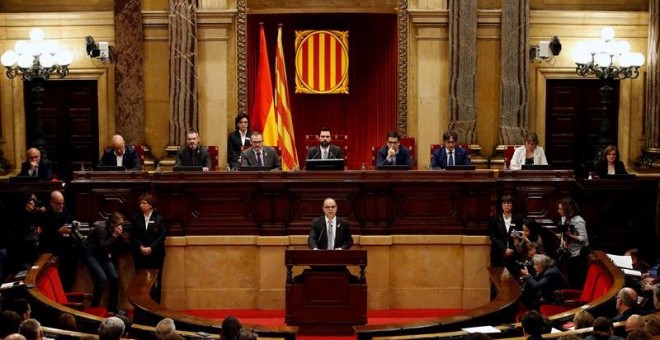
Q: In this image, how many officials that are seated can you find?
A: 9